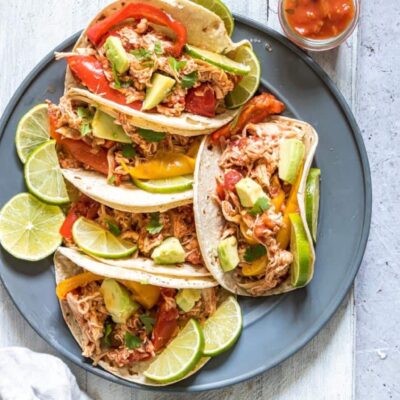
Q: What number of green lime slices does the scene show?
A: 12